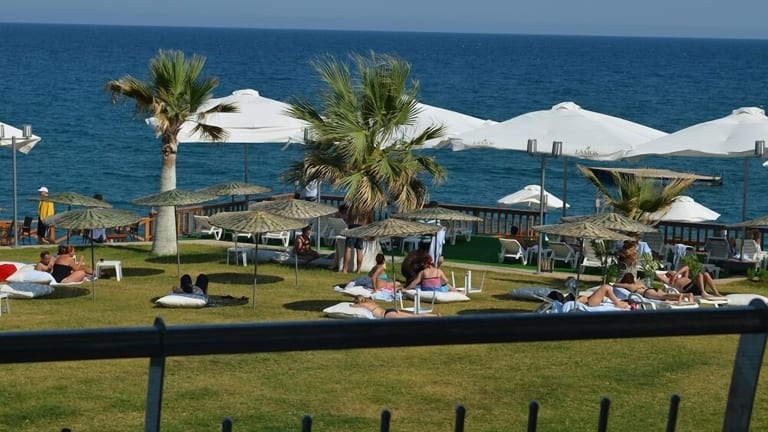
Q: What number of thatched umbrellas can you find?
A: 11